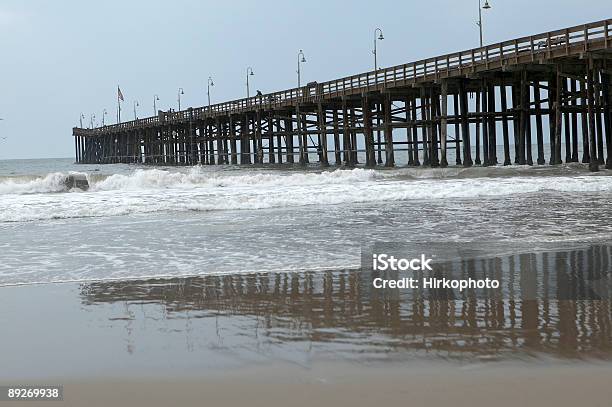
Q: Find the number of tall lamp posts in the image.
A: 11